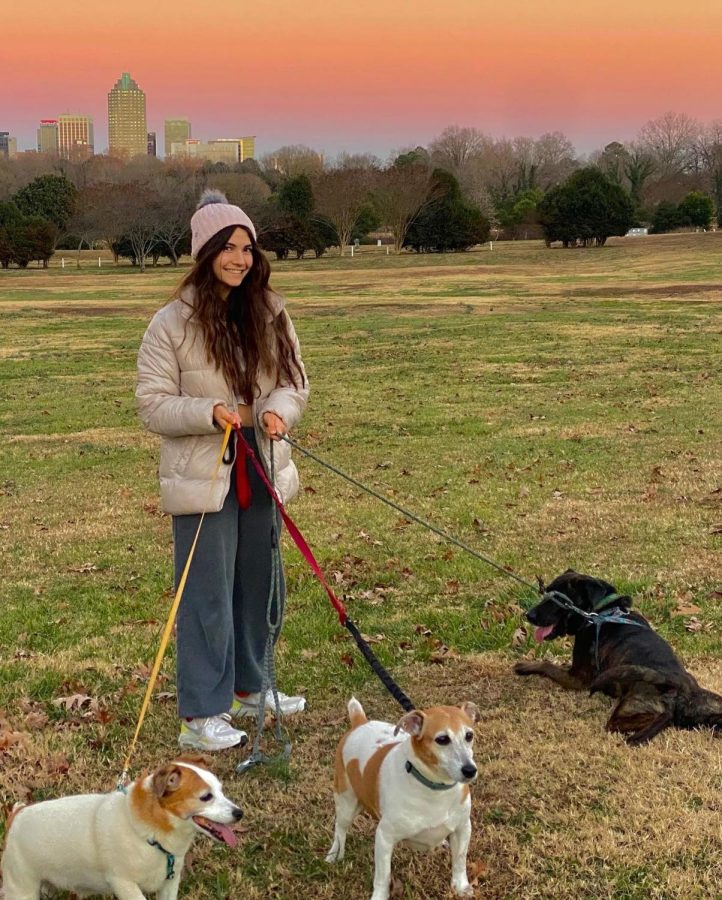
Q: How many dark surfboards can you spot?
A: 0